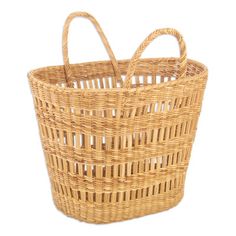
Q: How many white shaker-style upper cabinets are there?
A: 0